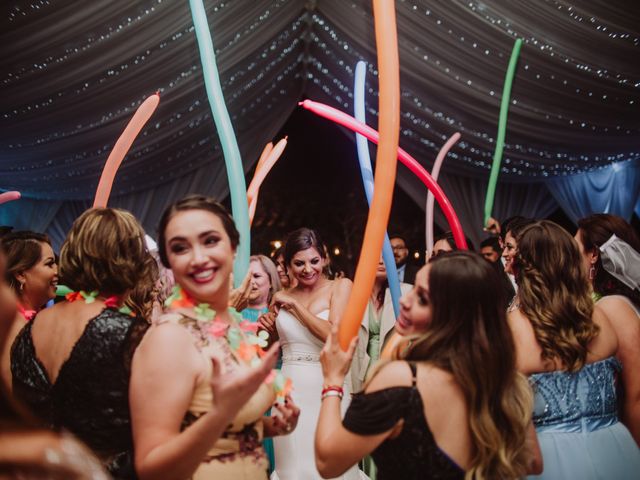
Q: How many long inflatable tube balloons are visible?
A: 10